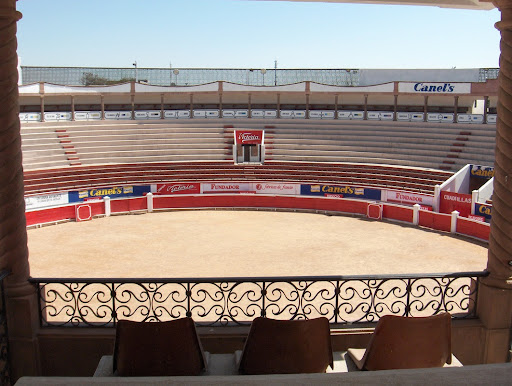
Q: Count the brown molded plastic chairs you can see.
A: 3